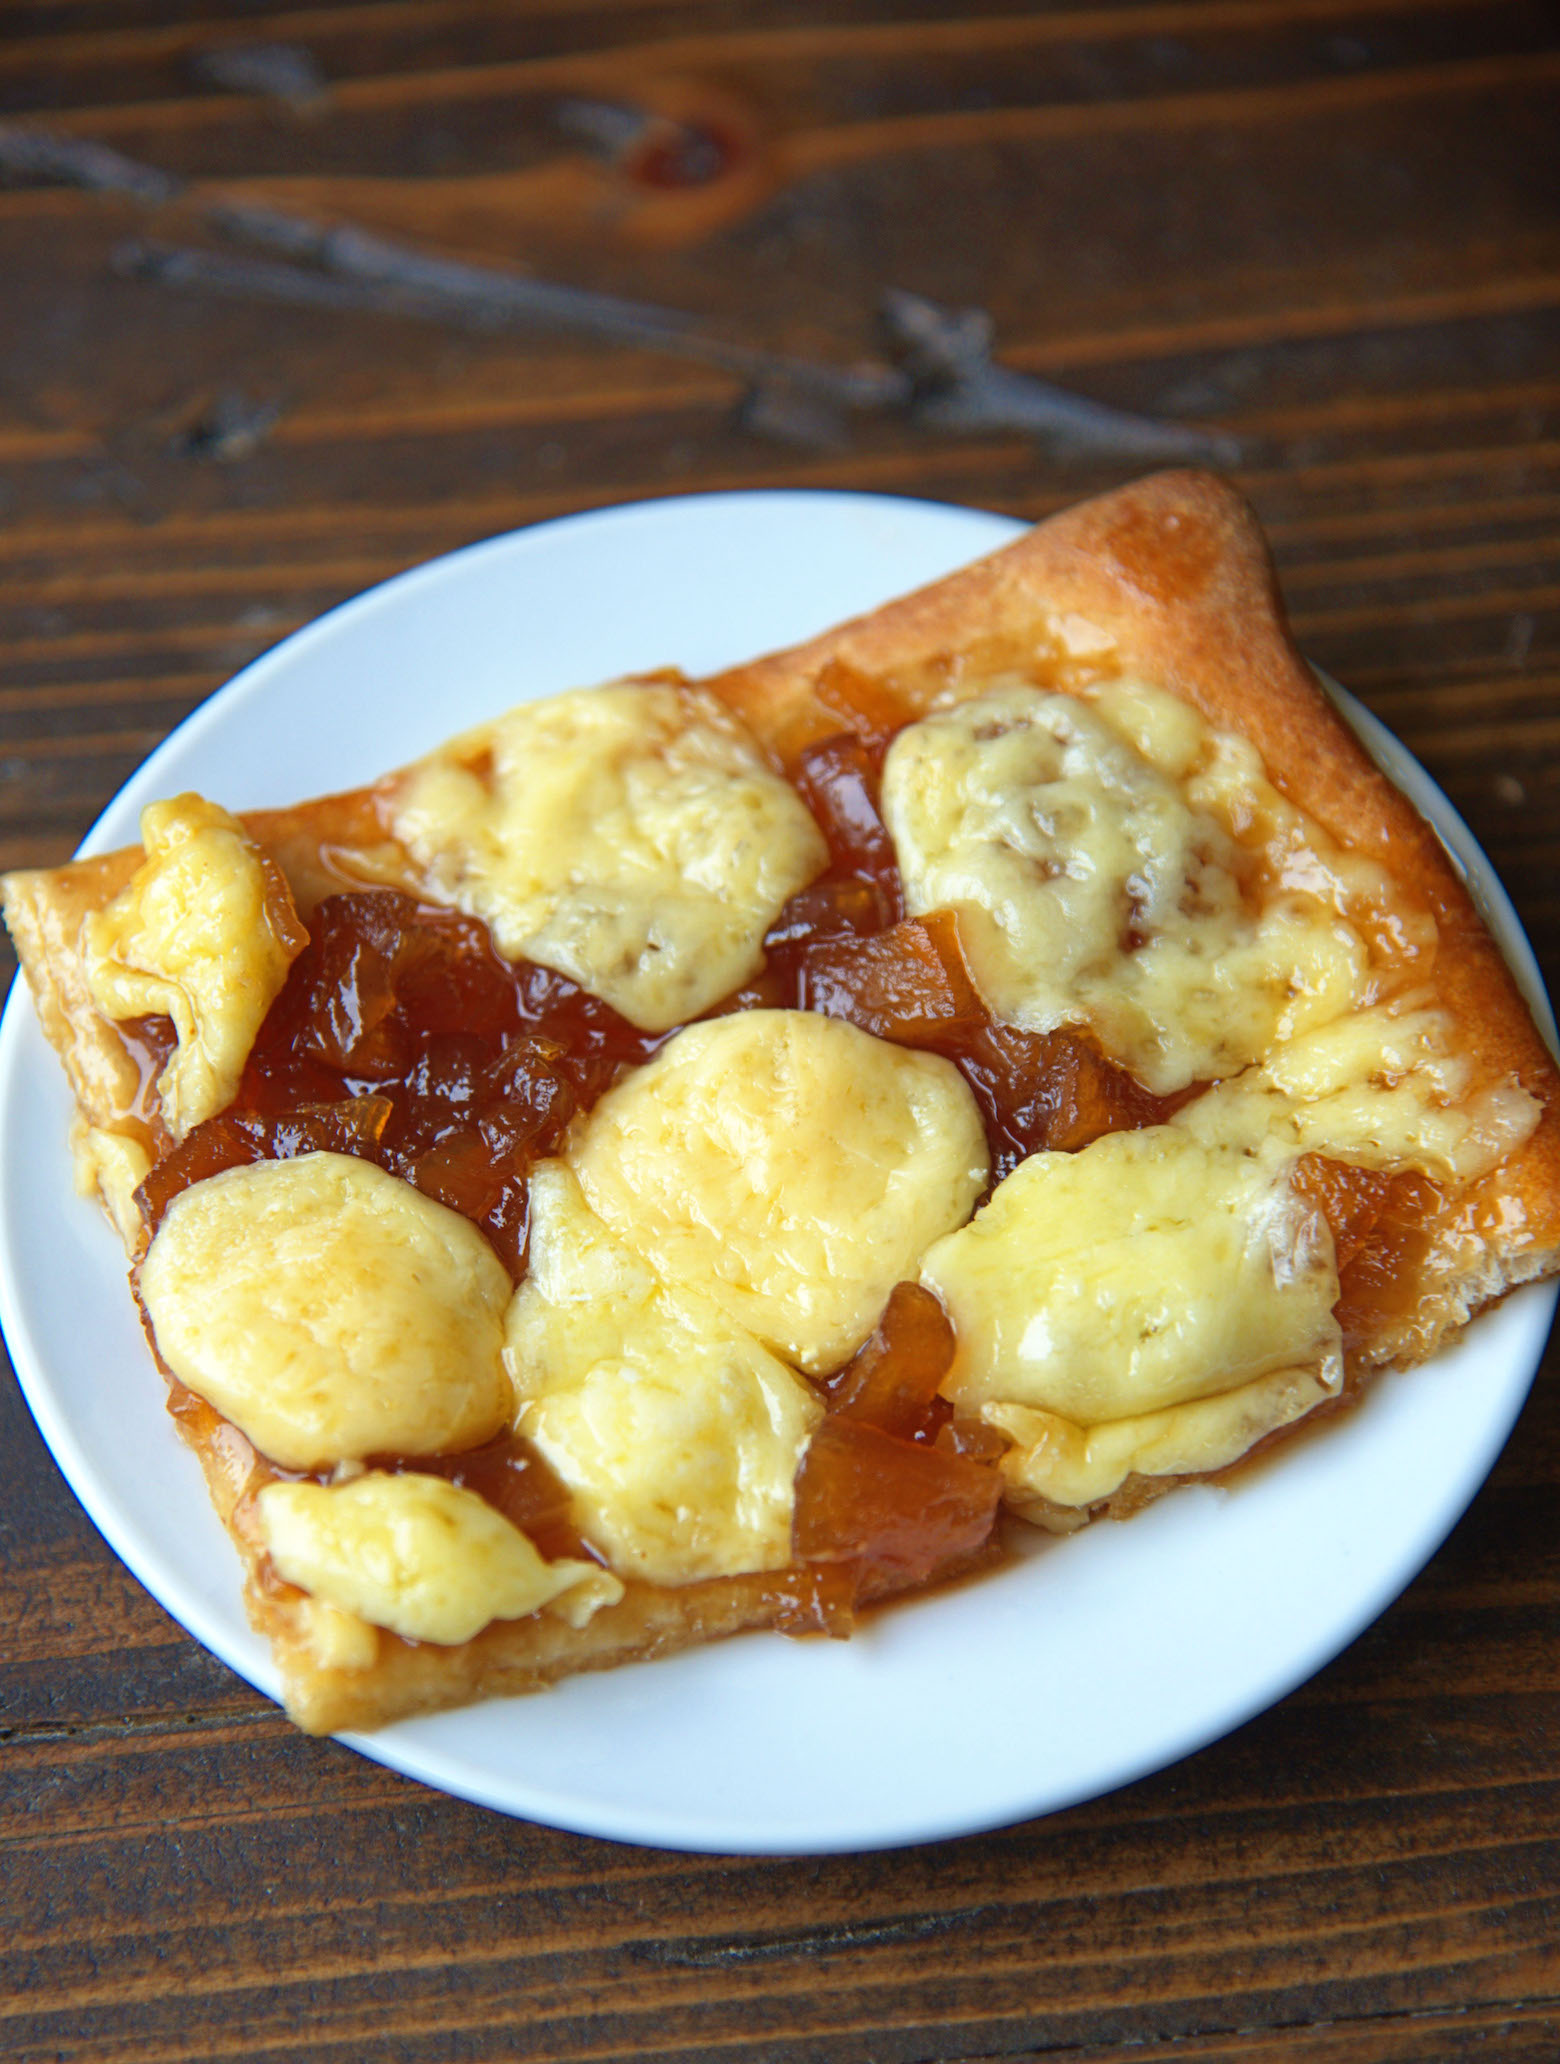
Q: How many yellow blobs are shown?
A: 8